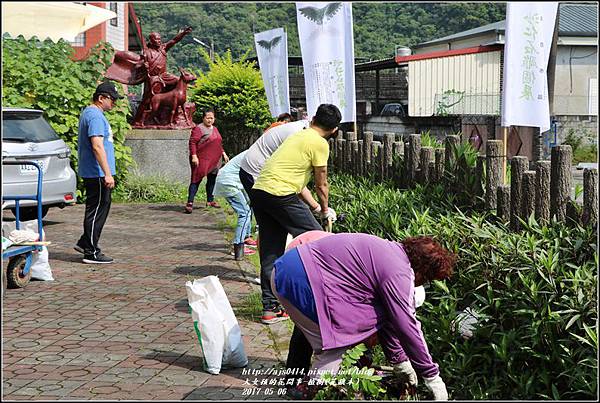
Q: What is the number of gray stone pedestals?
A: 1